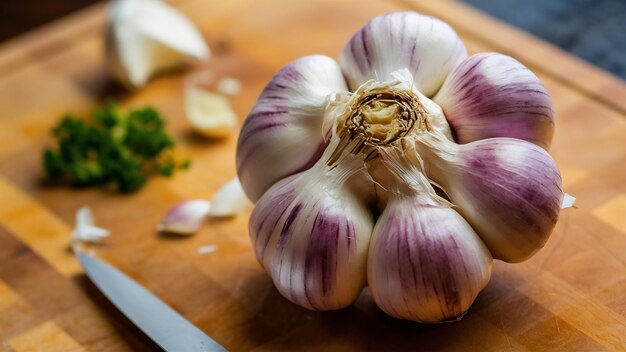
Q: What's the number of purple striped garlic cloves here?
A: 6